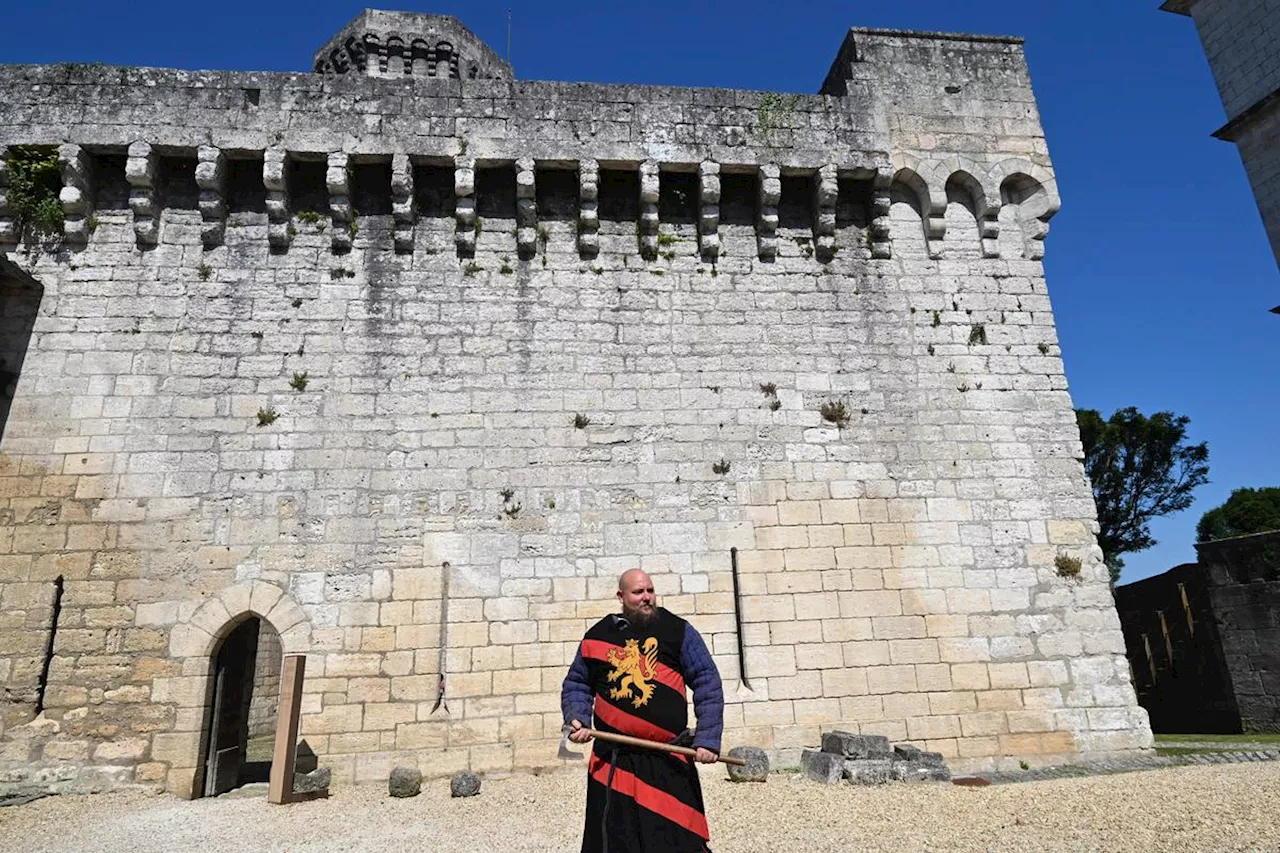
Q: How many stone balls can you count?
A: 3